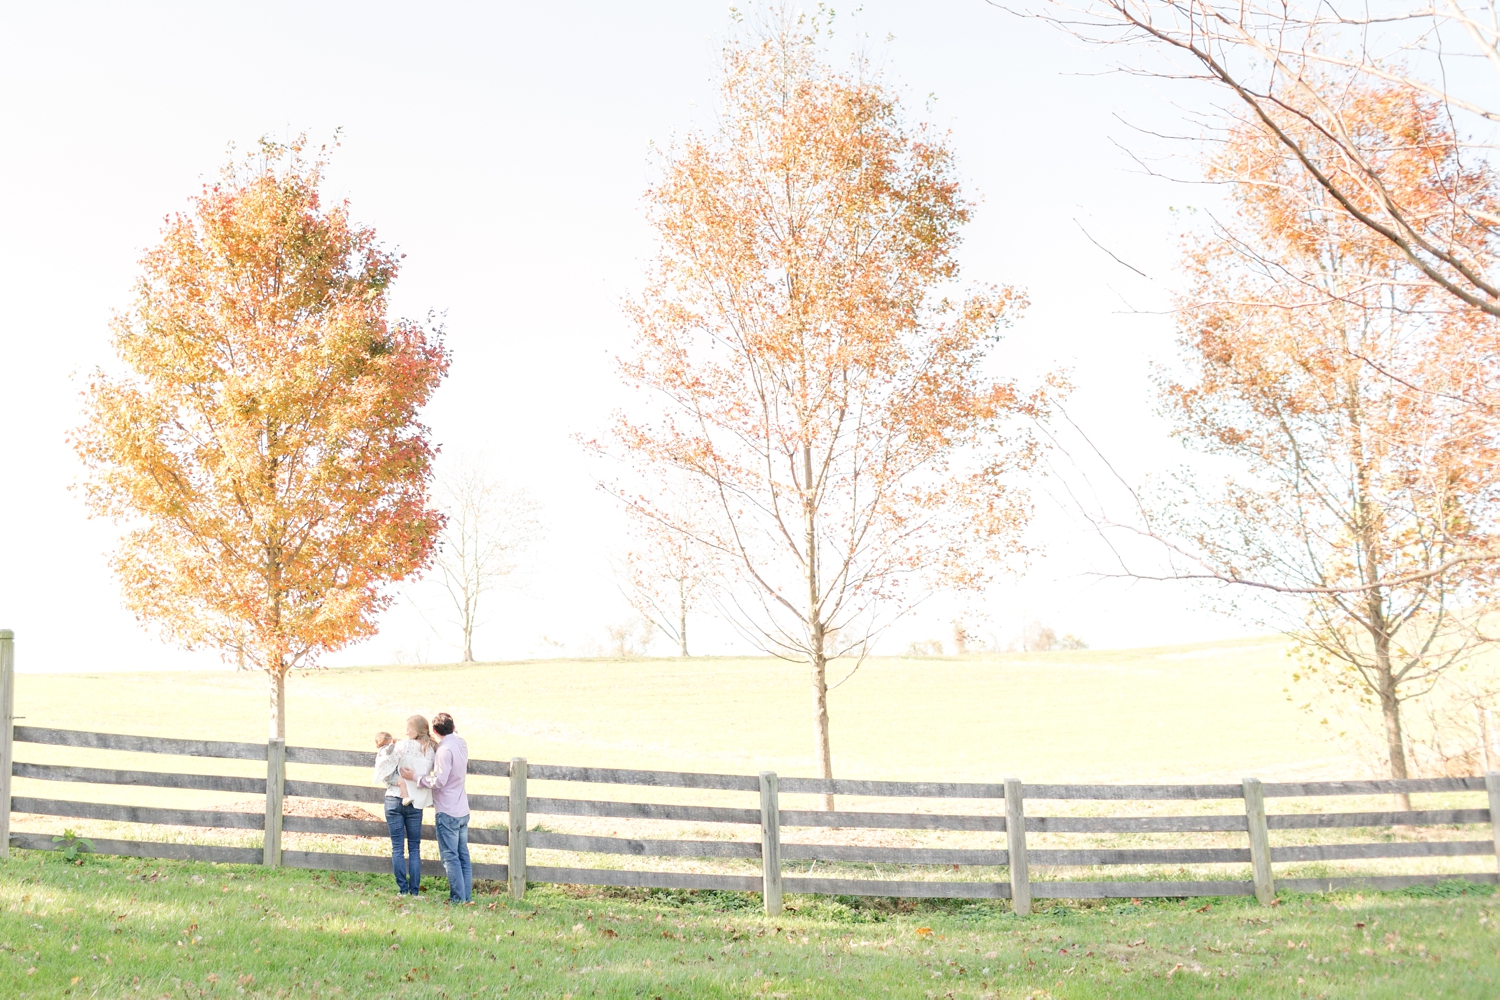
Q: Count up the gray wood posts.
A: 7